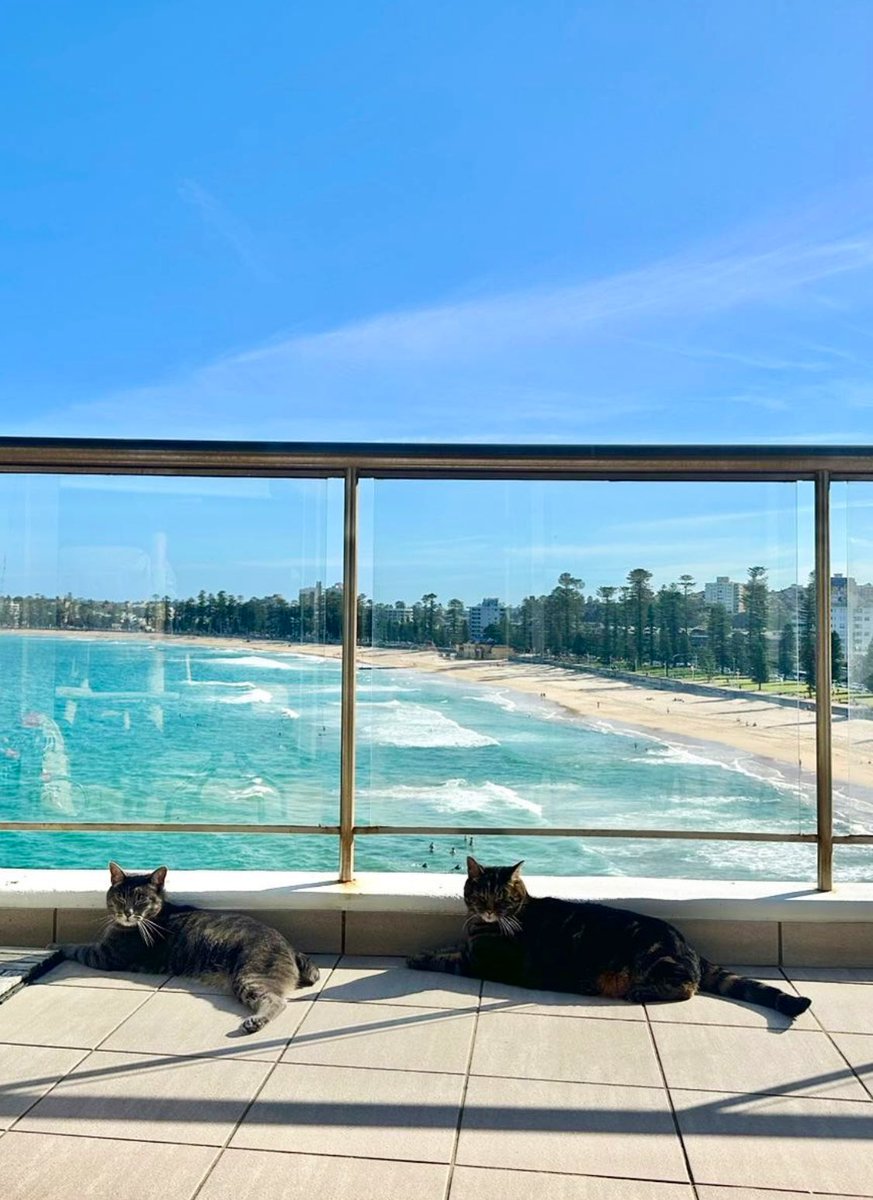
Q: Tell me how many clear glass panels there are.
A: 3